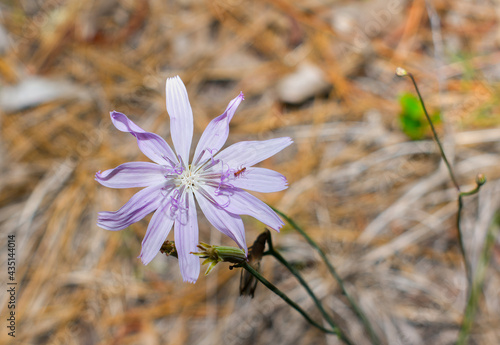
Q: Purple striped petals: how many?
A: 11